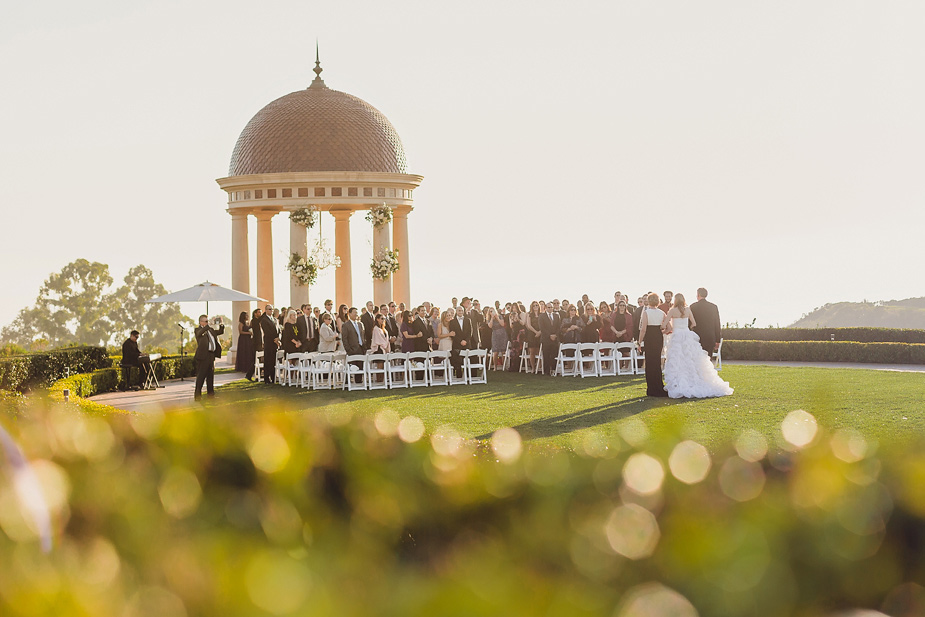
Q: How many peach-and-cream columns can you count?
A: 6